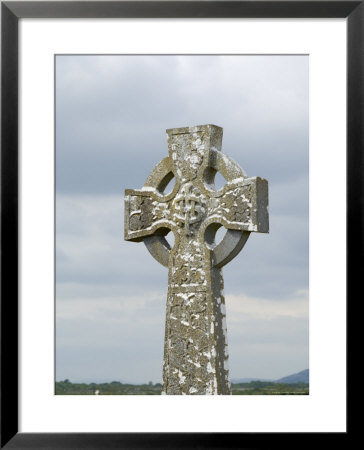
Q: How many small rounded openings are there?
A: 4